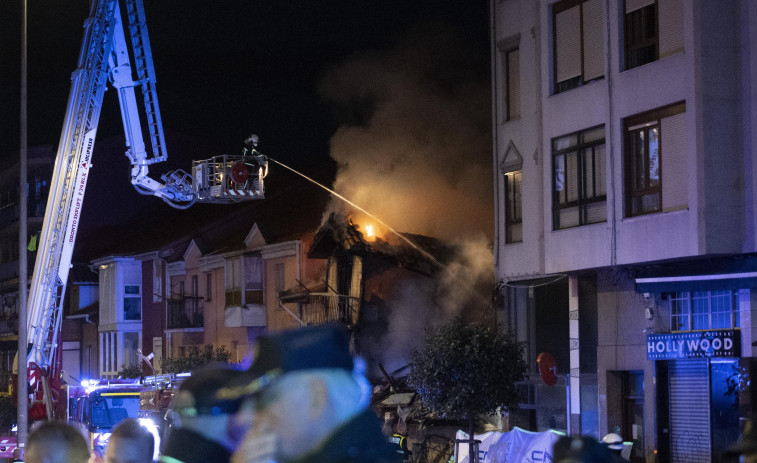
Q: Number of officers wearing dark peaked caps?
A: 2